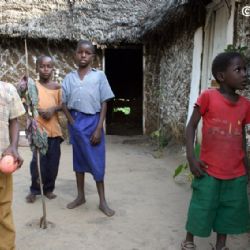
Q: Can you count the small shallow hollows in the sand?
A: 1